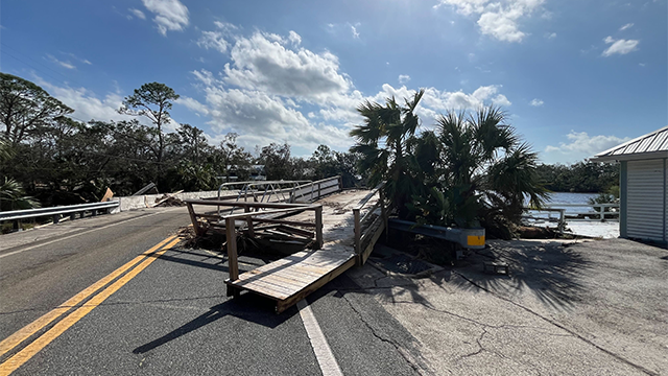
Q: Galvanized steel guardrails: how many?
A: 2